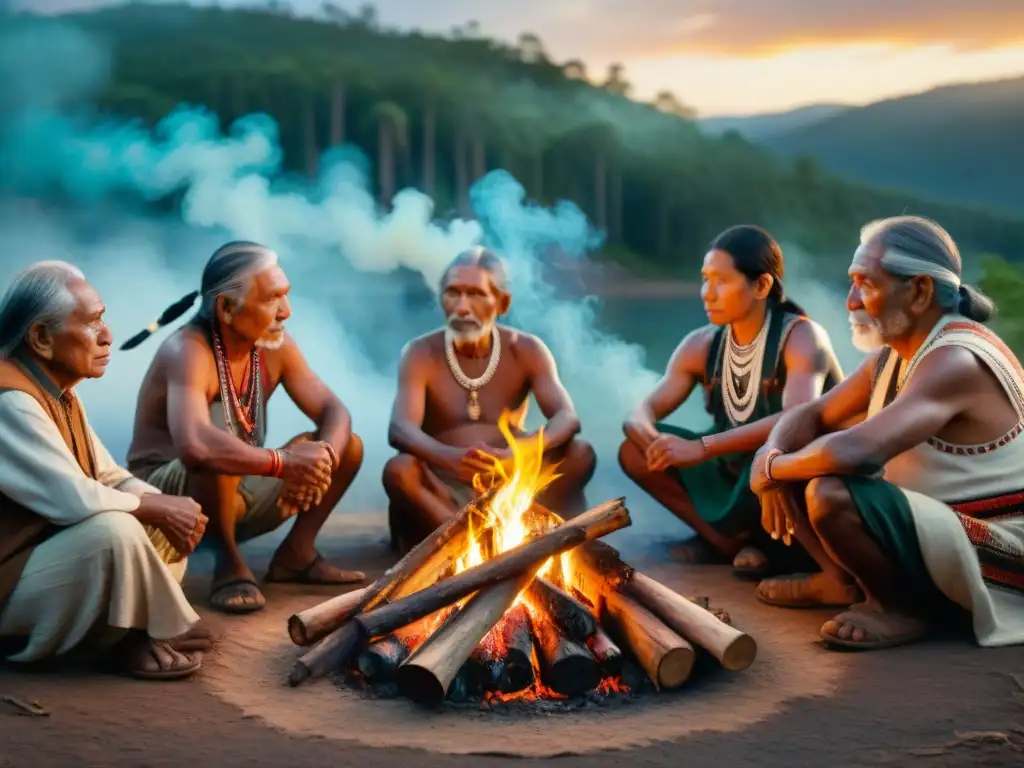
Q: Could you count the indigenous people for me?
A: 5